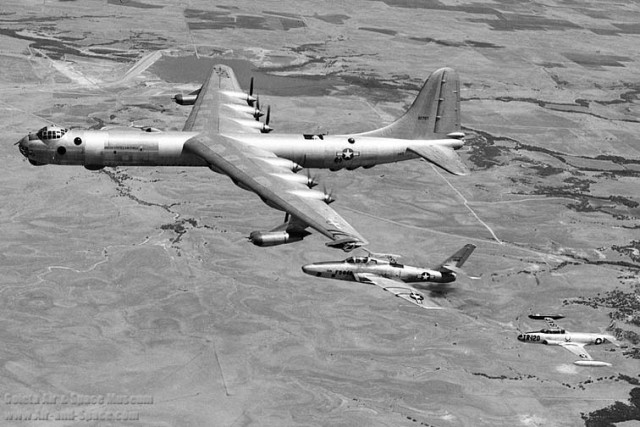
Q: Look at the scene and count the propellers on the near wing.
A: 3